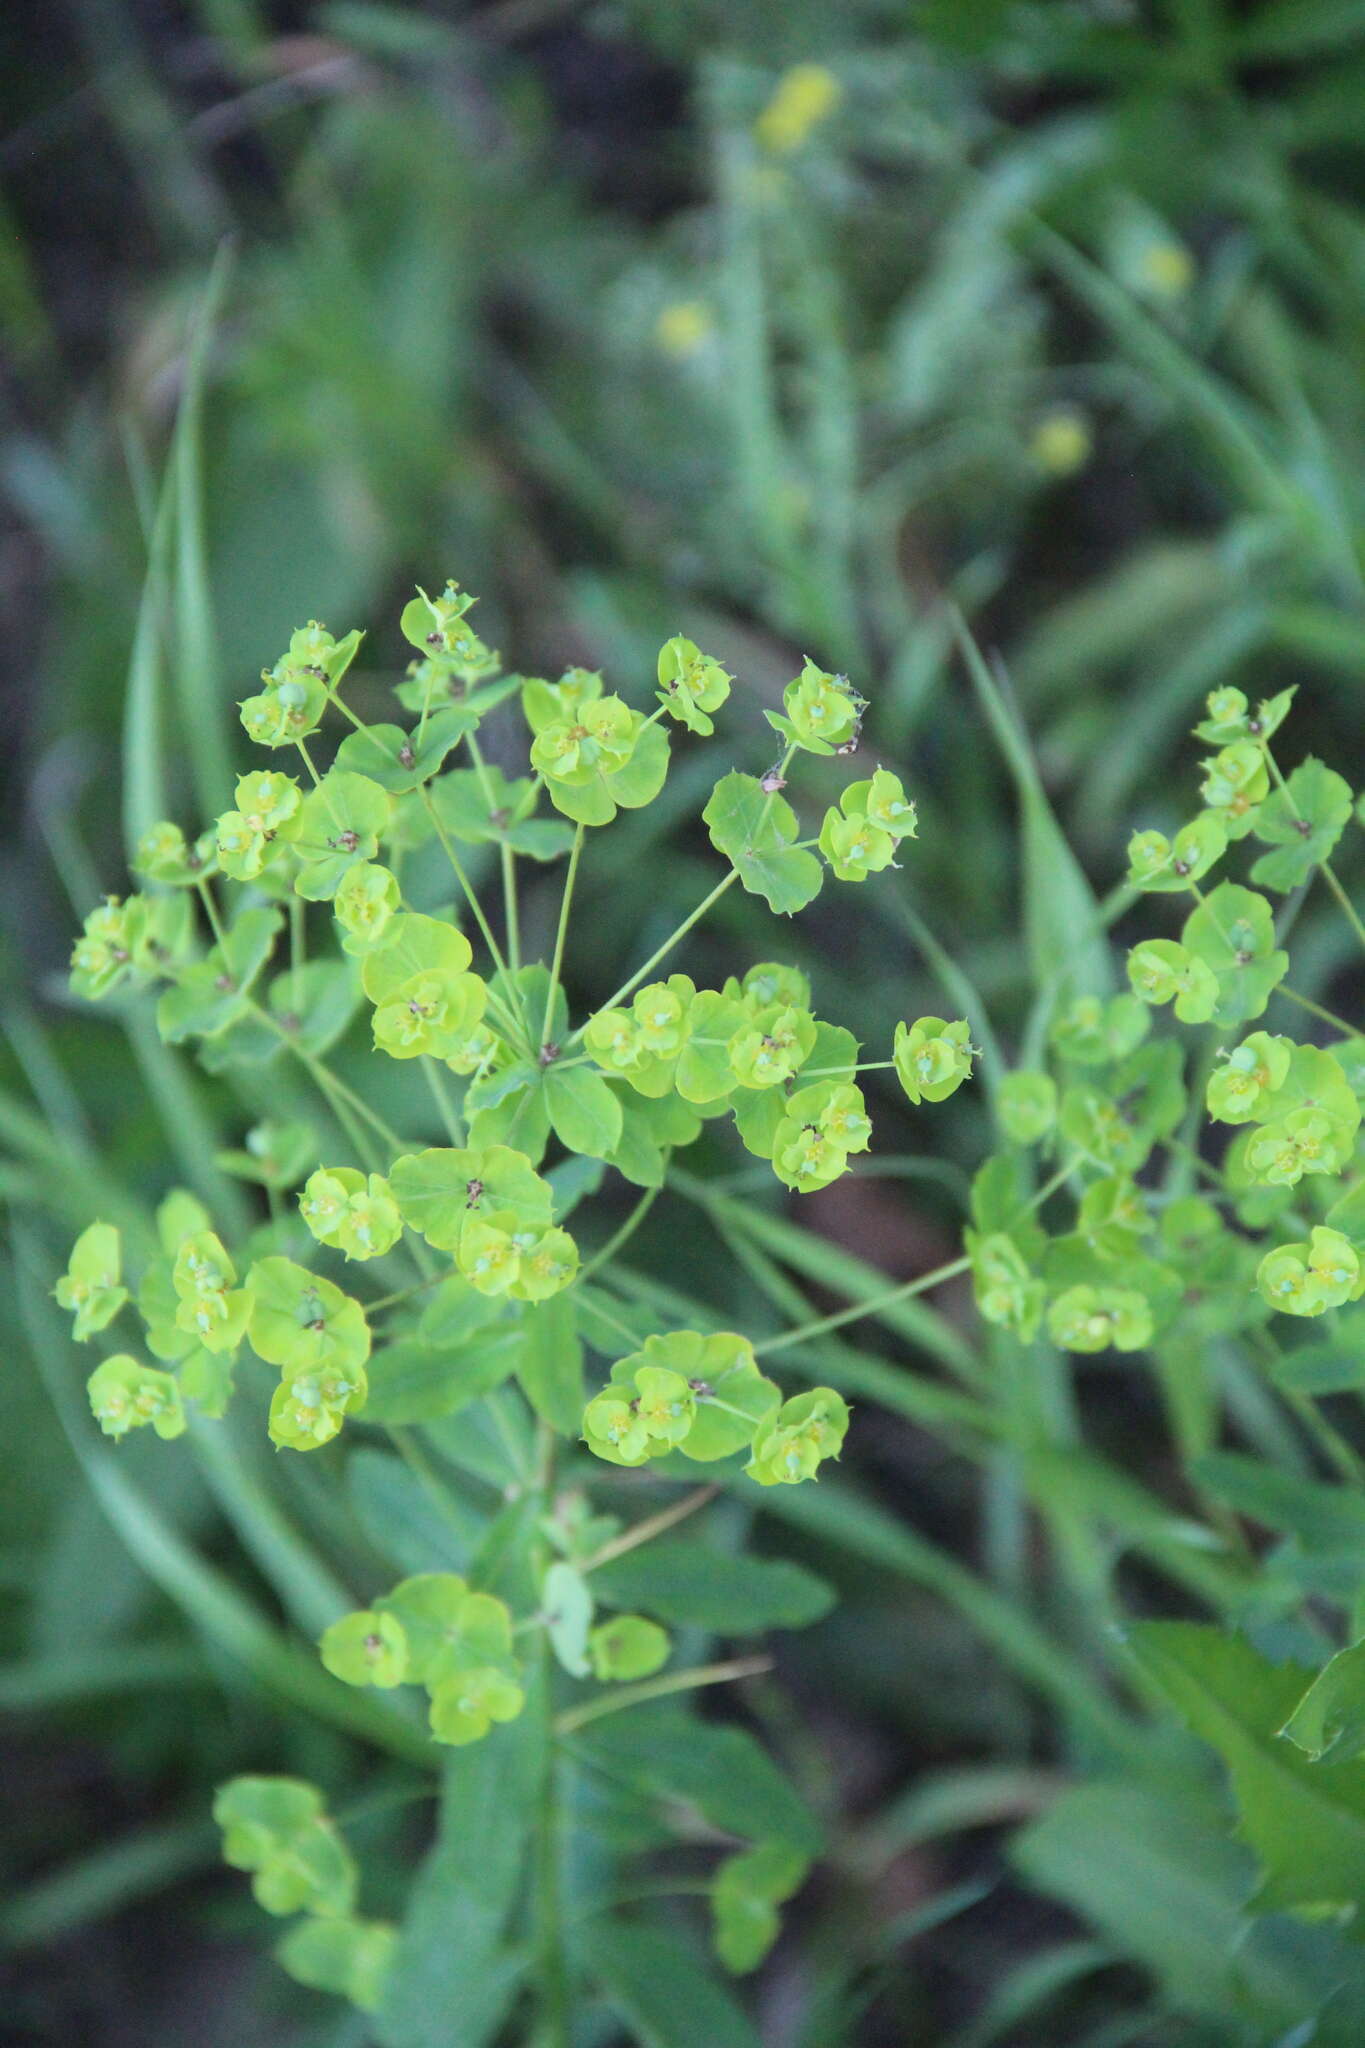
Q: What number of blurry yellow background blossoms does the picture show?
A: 4